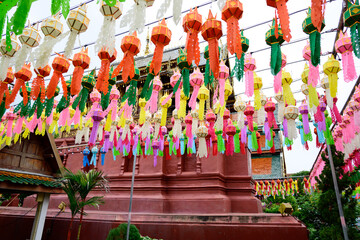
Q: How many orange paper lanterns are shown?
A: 13